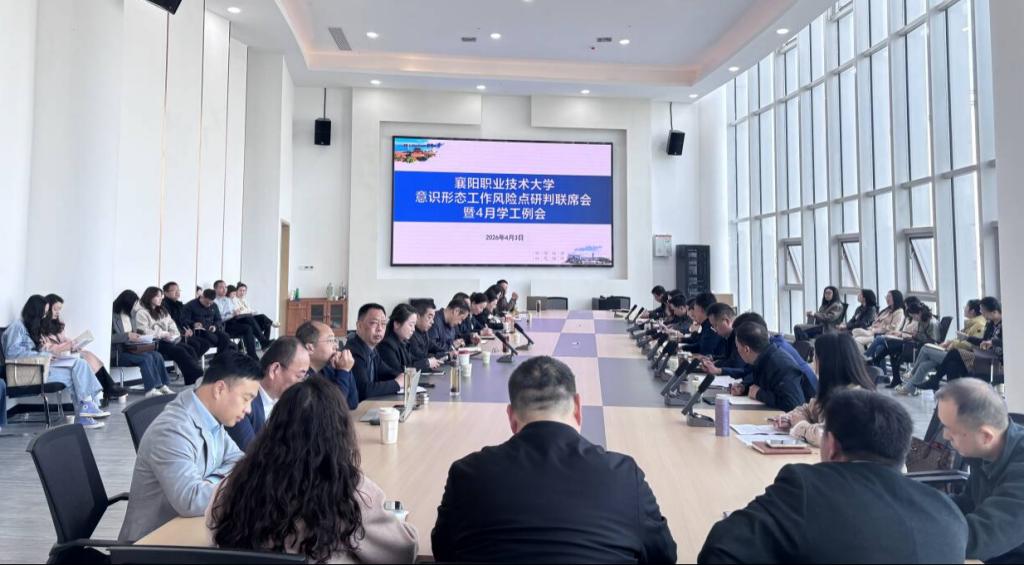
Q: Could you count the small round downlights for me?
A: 10